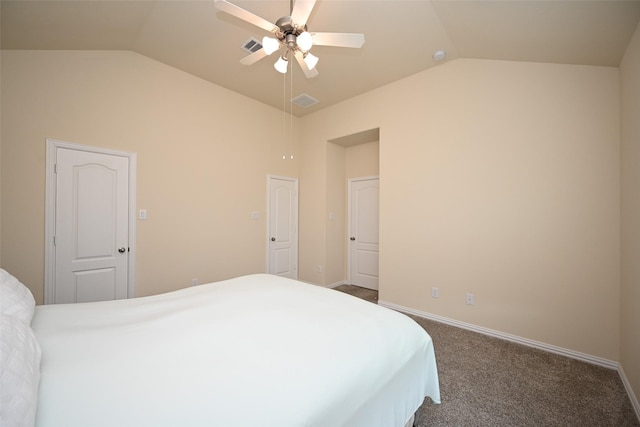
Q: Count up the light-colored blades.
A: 5